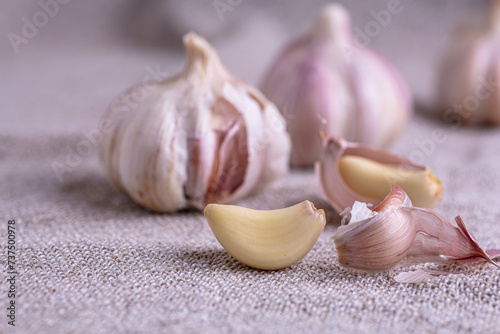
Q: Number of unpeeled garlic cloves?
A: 1